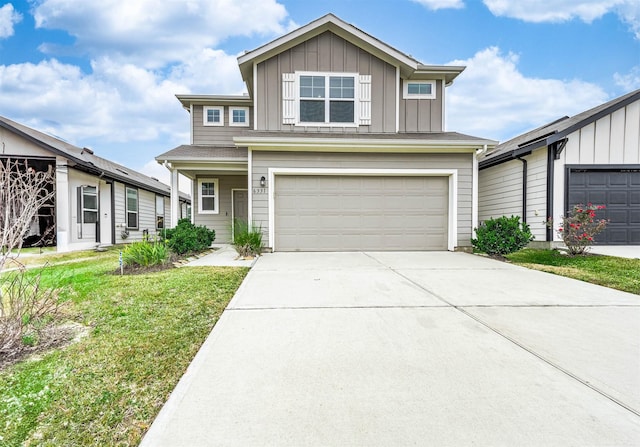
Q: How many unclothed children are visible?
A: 0